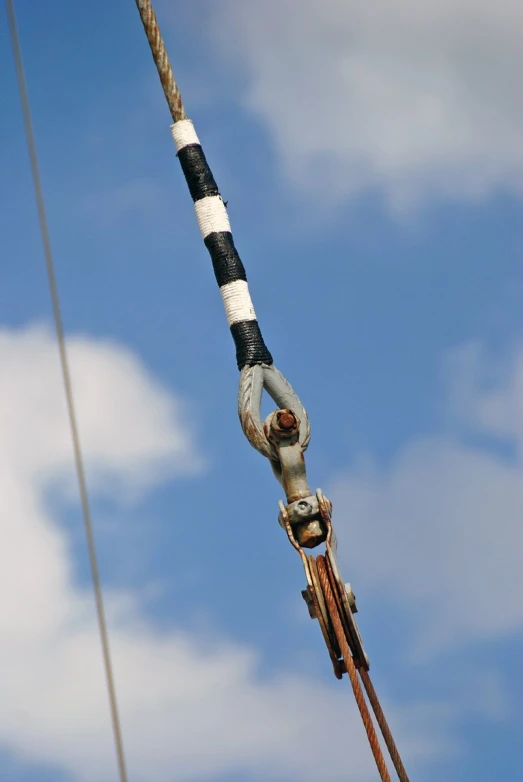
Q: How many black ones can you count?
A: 3